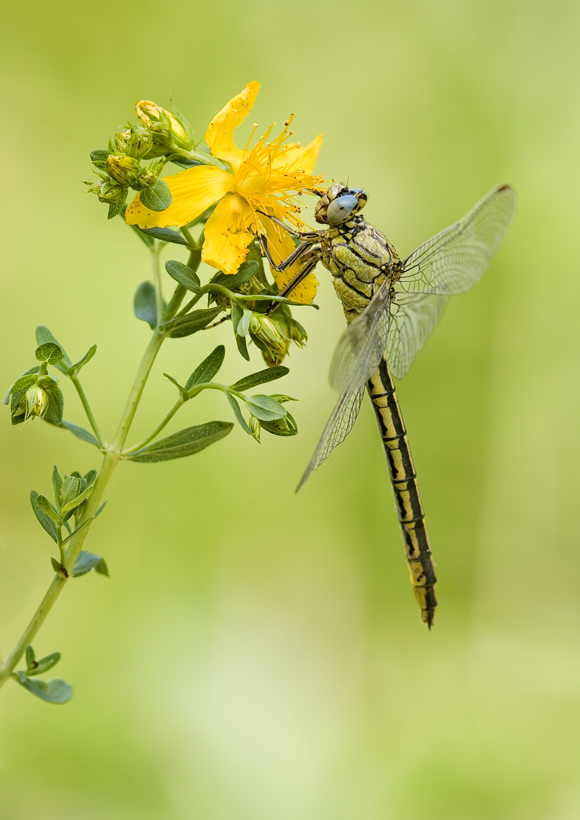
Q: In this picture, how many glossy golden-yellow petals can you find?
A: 5